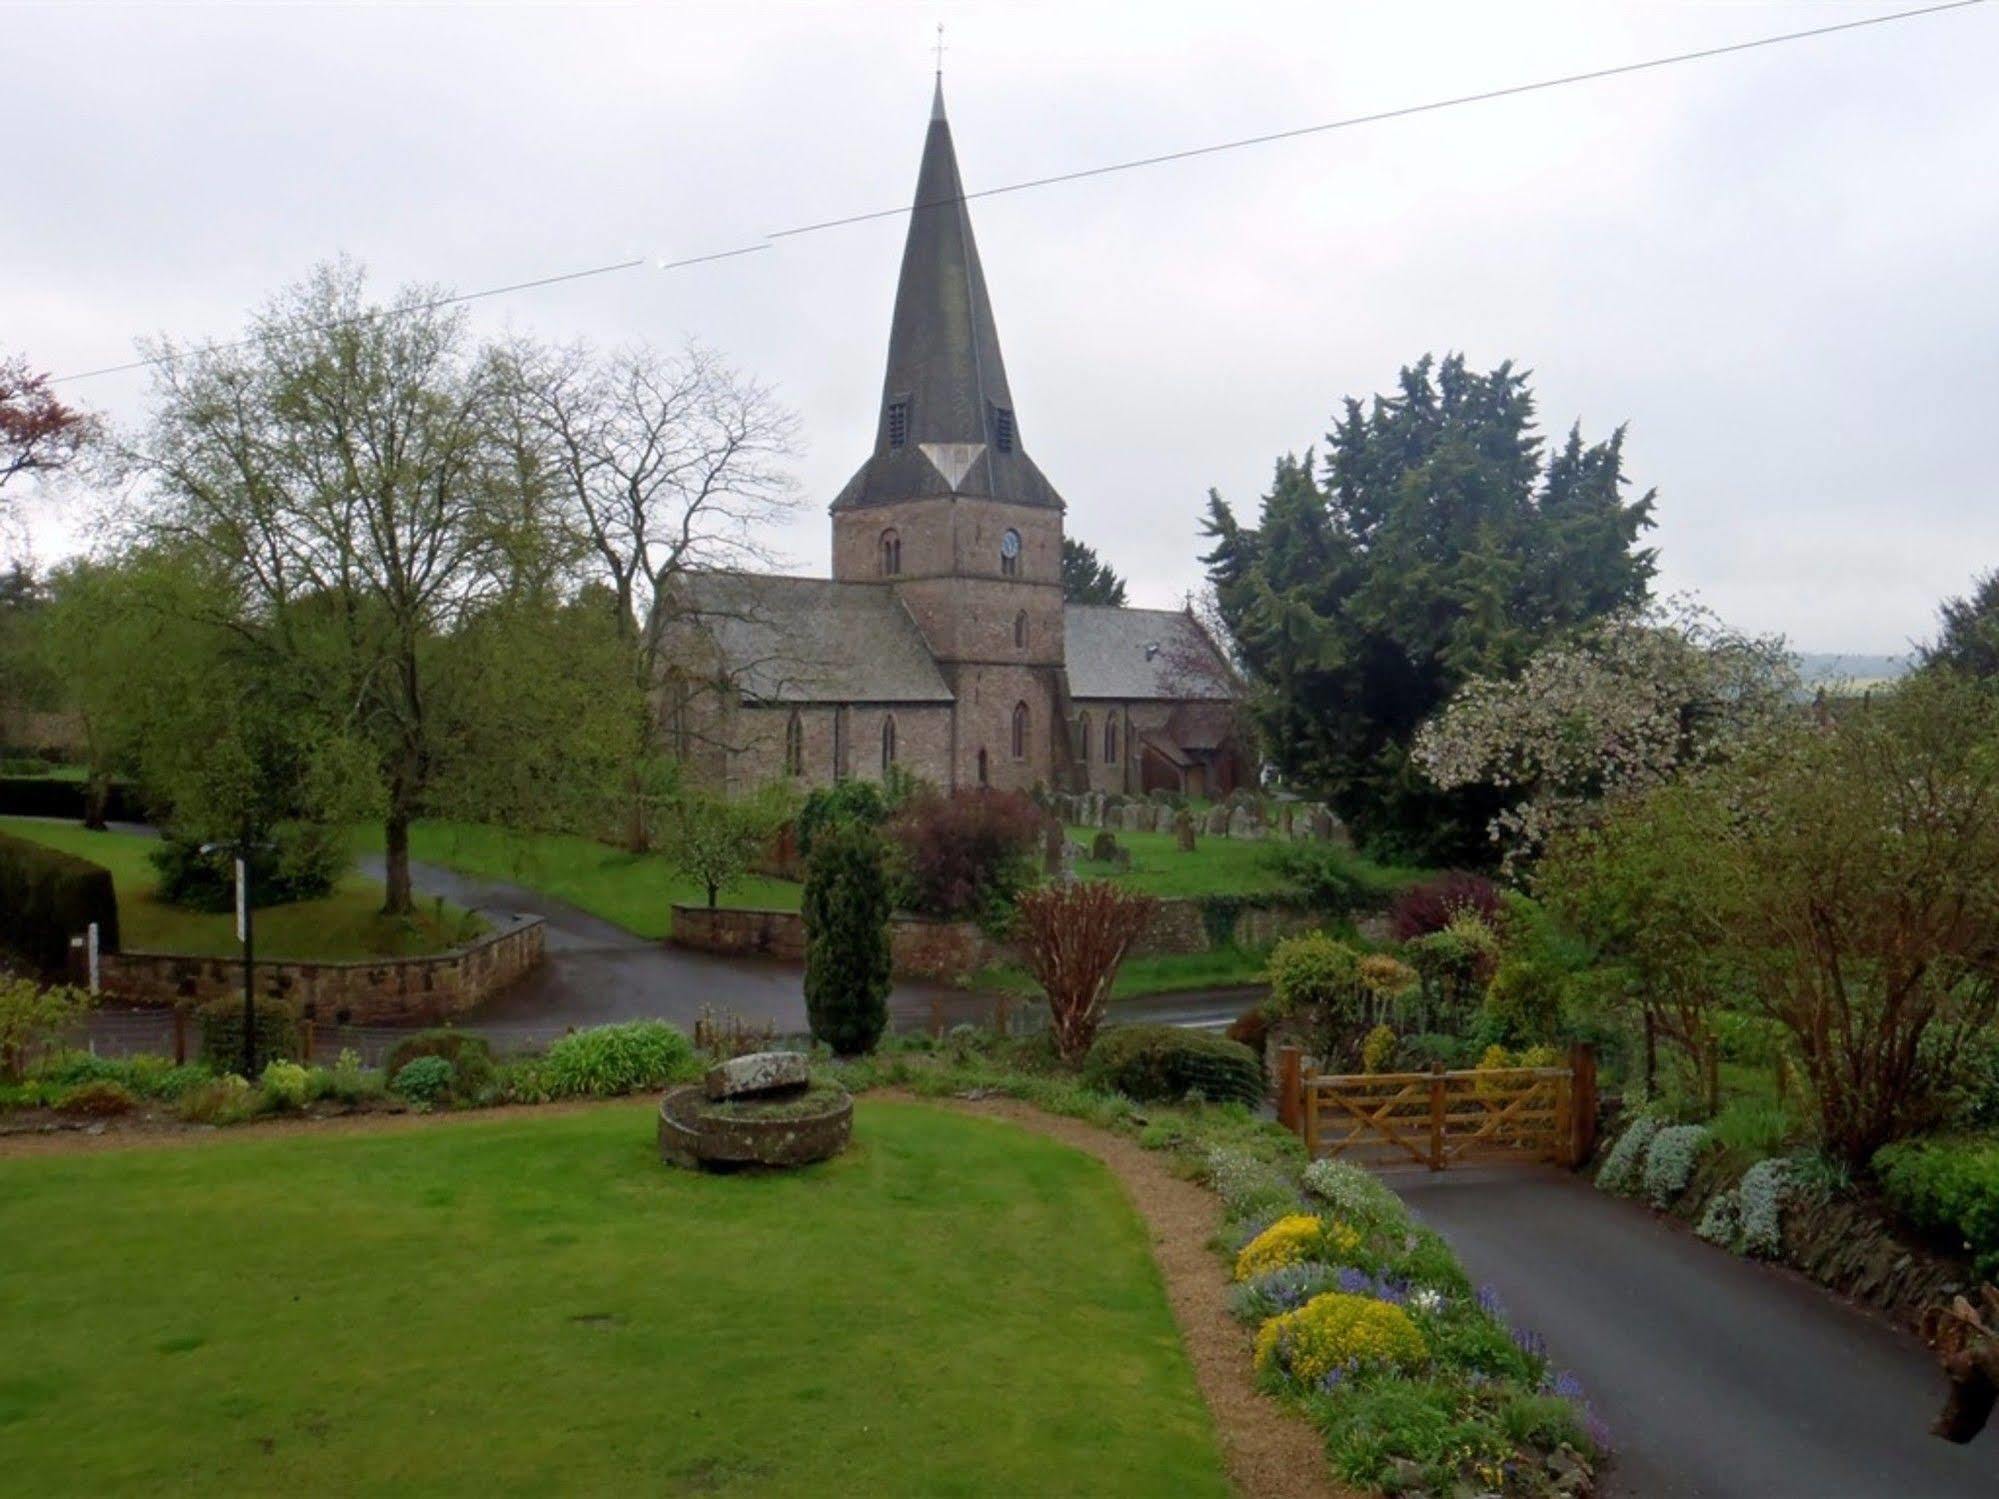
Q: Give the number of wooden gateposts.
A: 2